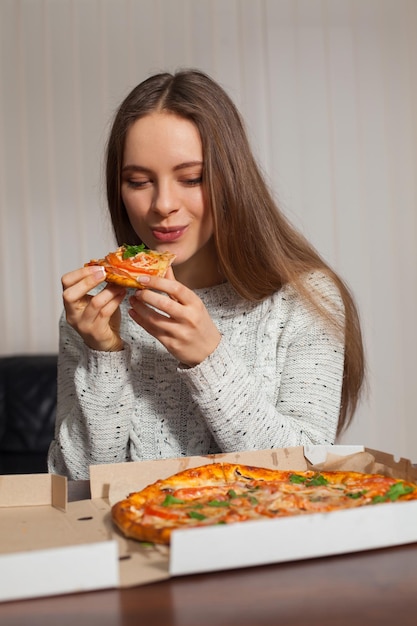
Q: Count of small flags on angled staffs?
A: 0